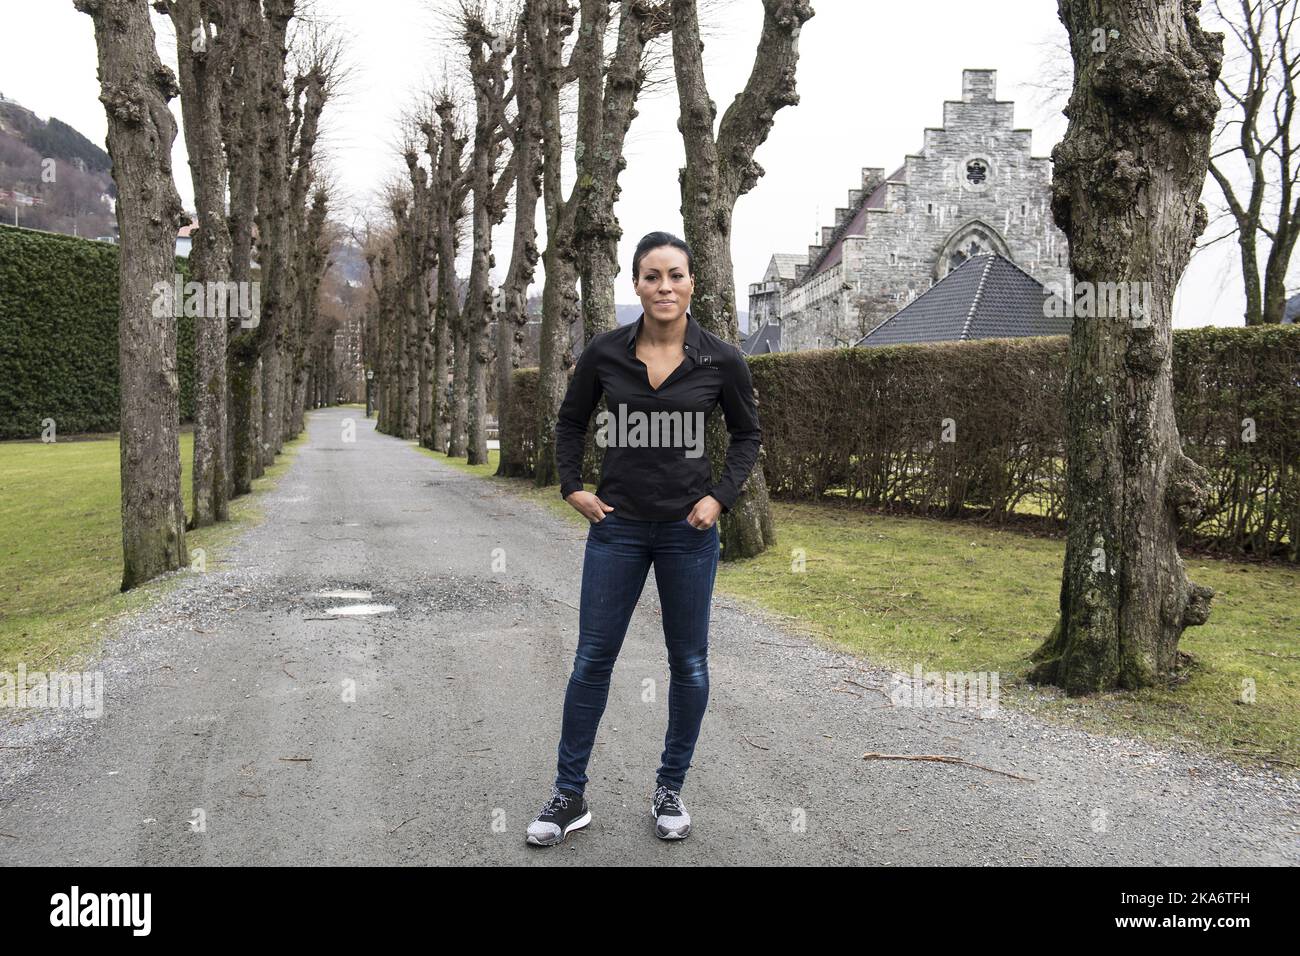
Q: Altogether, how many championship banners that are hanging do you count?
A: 0